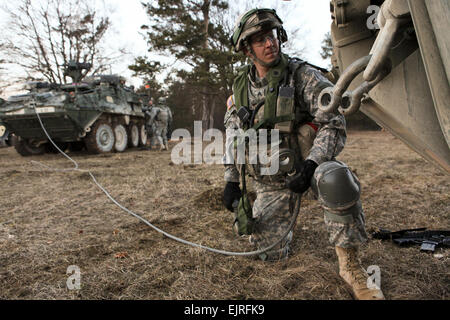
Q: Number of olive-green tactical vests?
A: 1